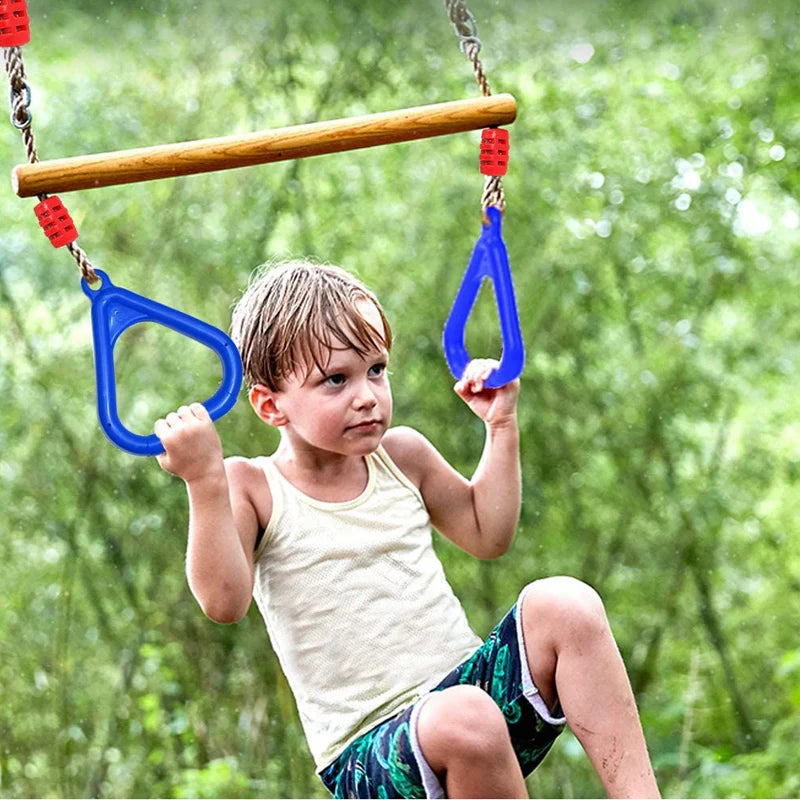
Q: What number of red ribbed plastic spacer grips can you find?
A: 3